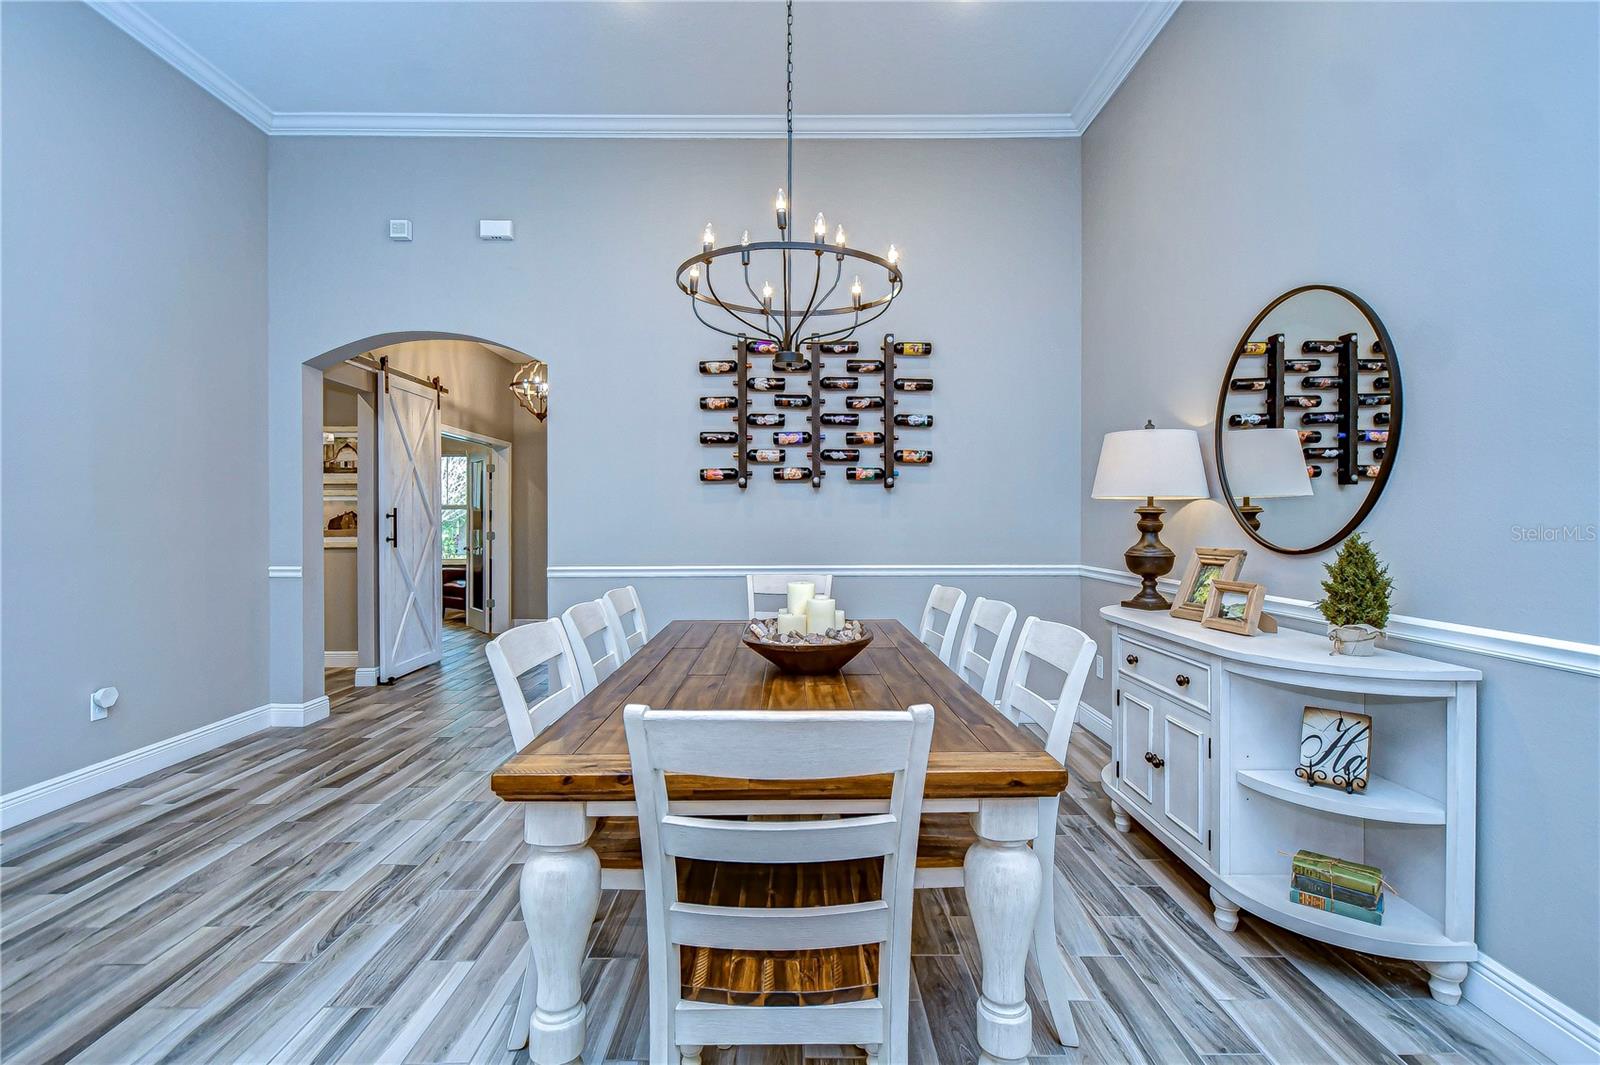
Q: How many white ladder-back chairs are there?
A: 8